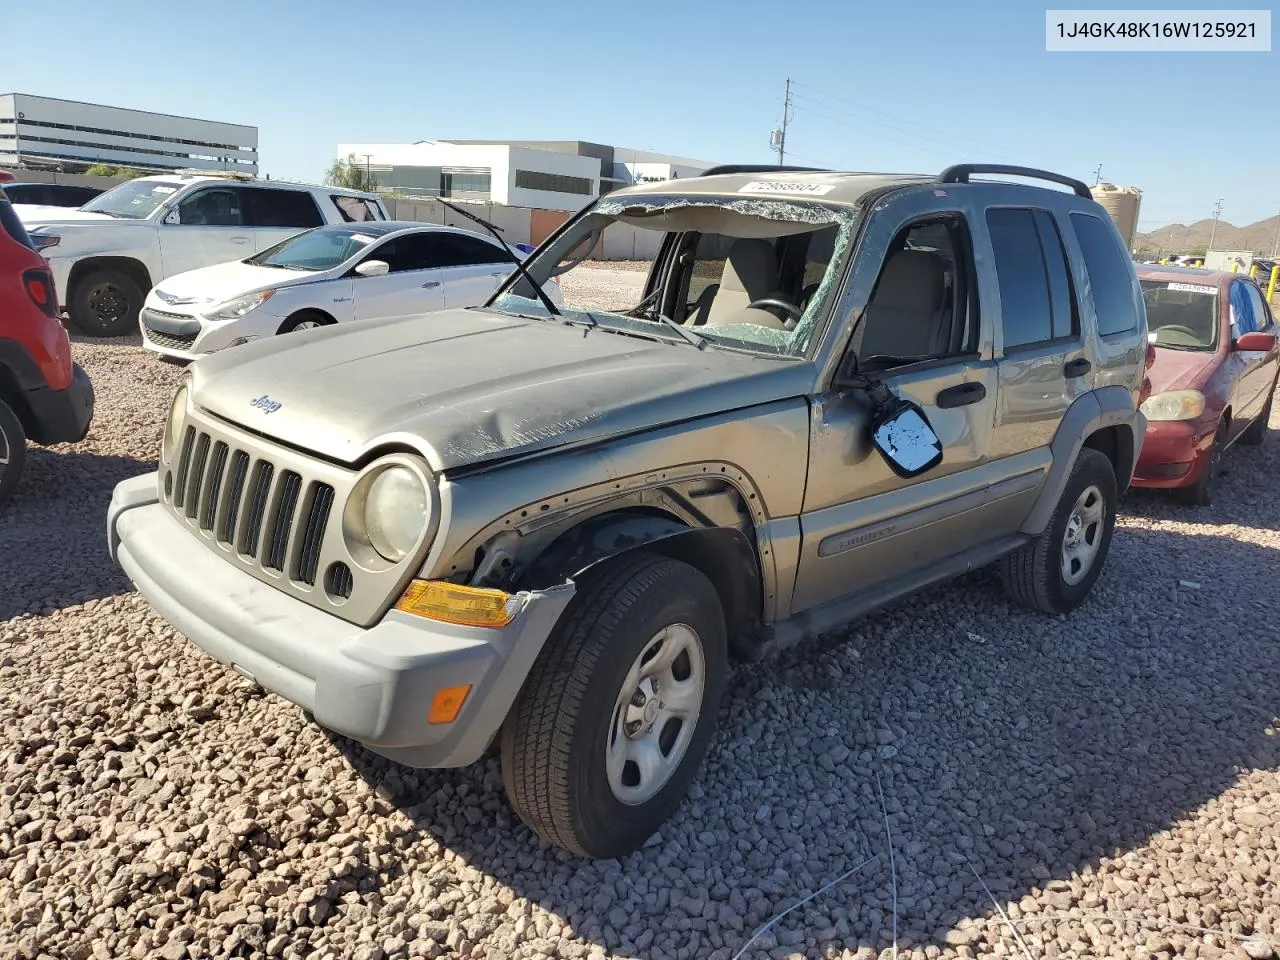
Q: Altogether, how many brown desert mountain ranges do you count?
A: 1